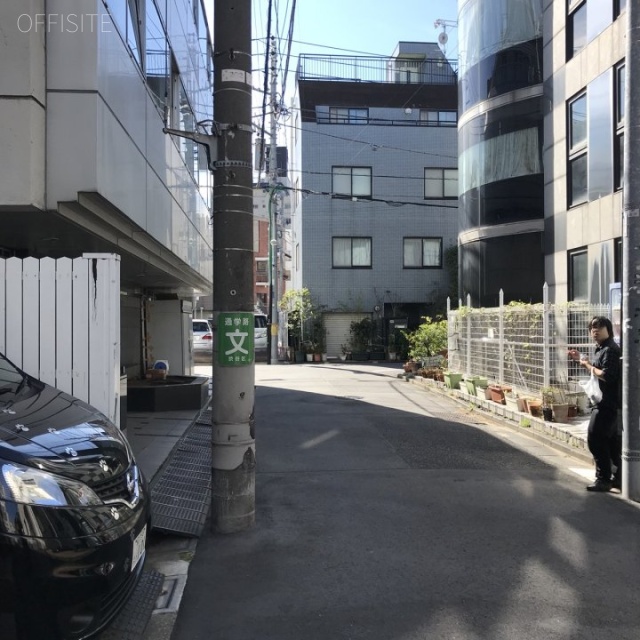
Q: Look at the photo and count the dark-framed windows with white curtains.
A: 4